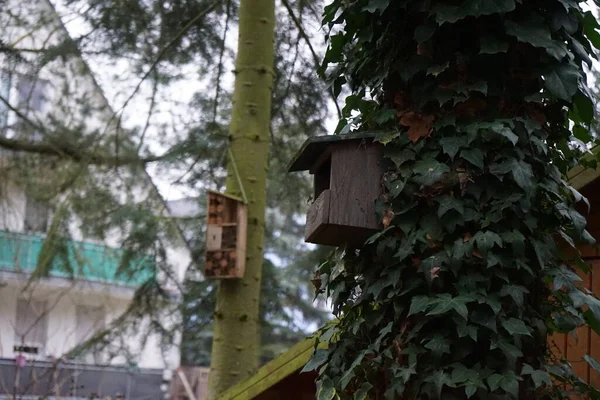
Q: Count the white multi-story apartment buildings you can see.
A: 1